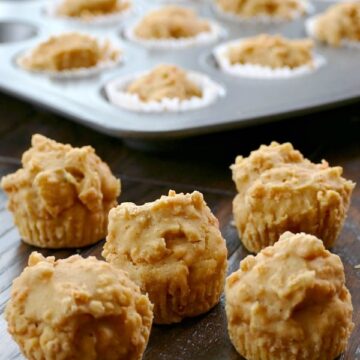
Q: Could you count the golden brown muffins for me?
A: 12